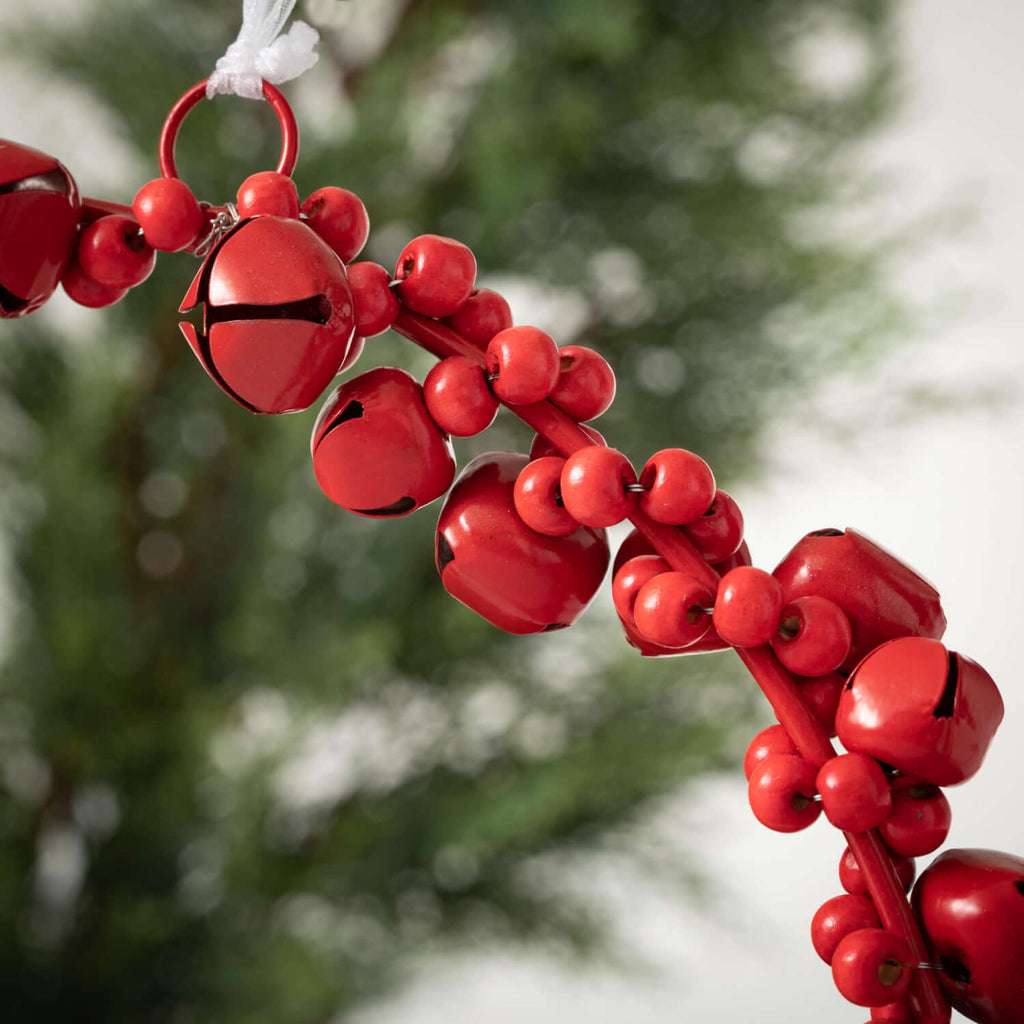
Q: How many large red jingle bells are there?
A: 8